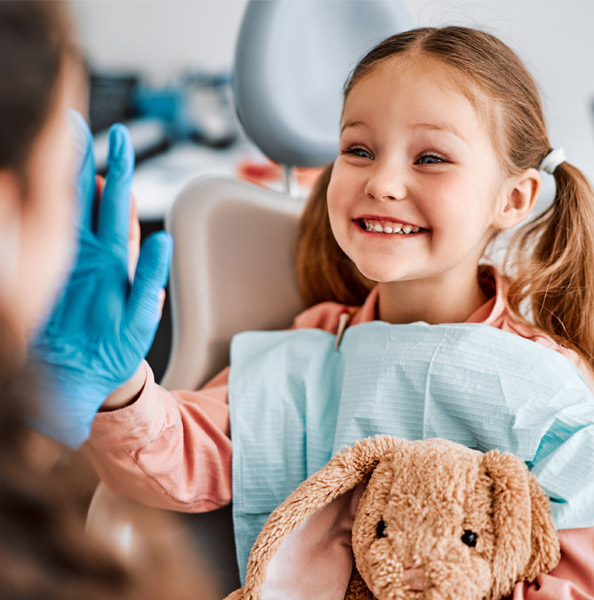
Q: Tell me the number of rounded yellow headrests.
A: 0